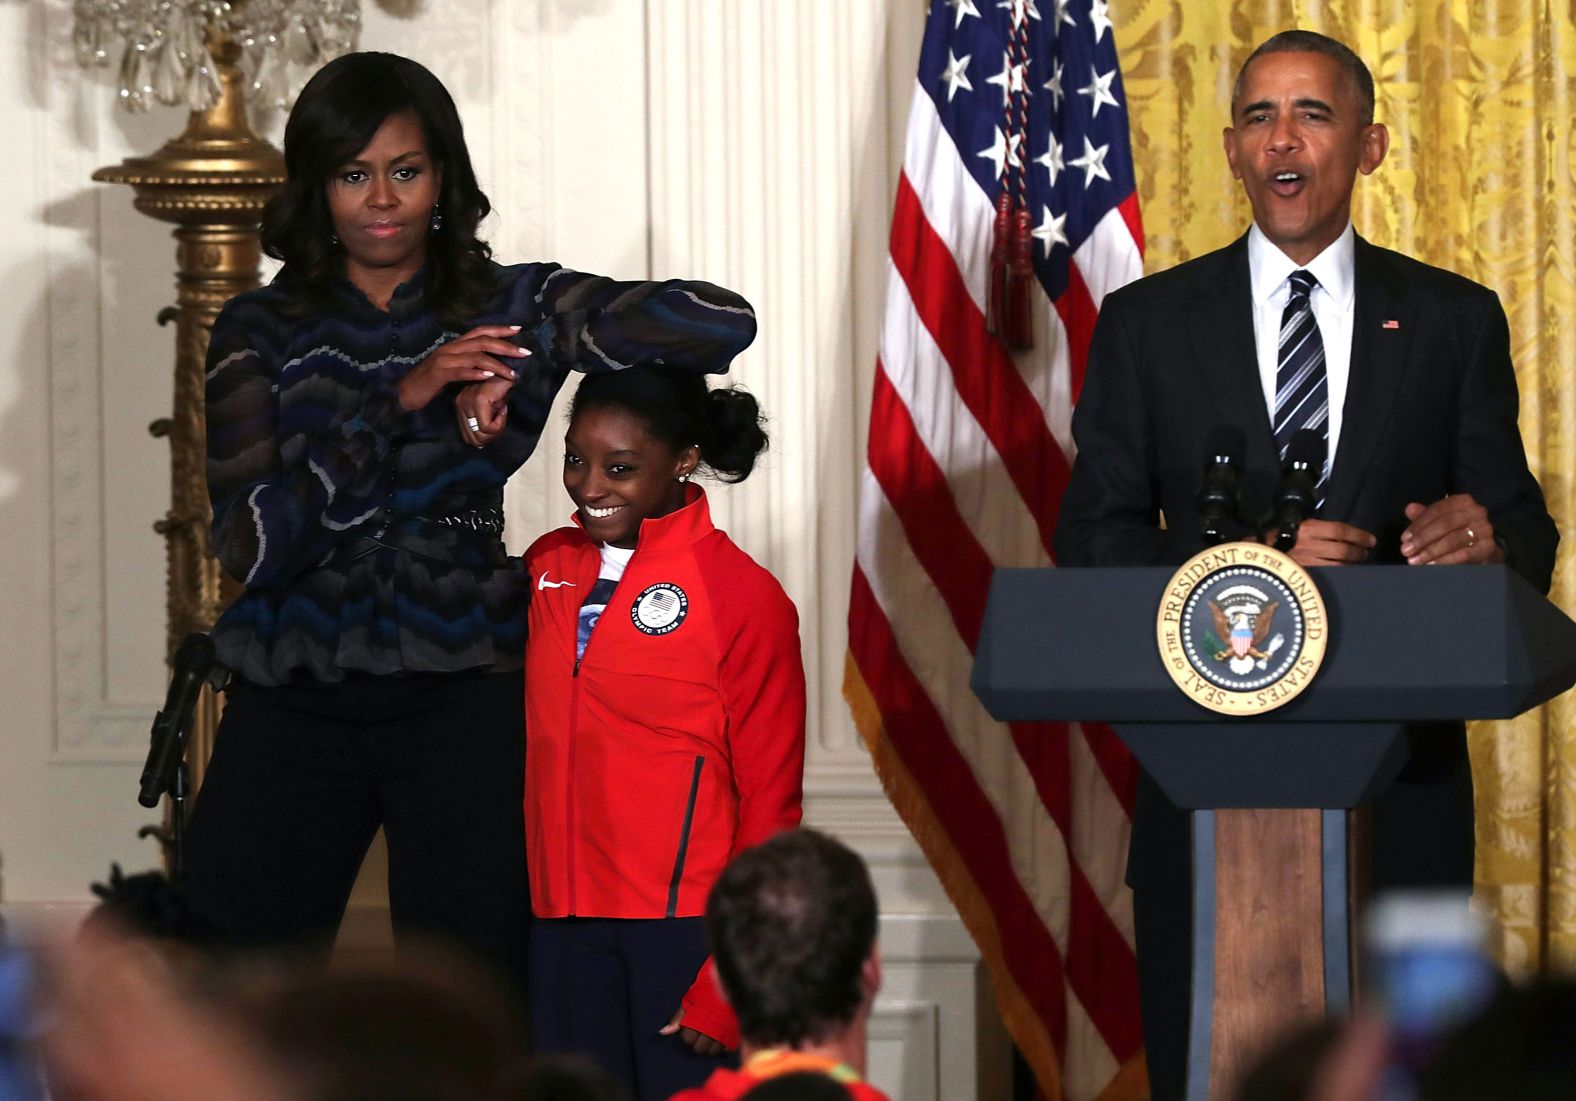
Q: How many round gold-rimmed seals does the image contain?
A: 1